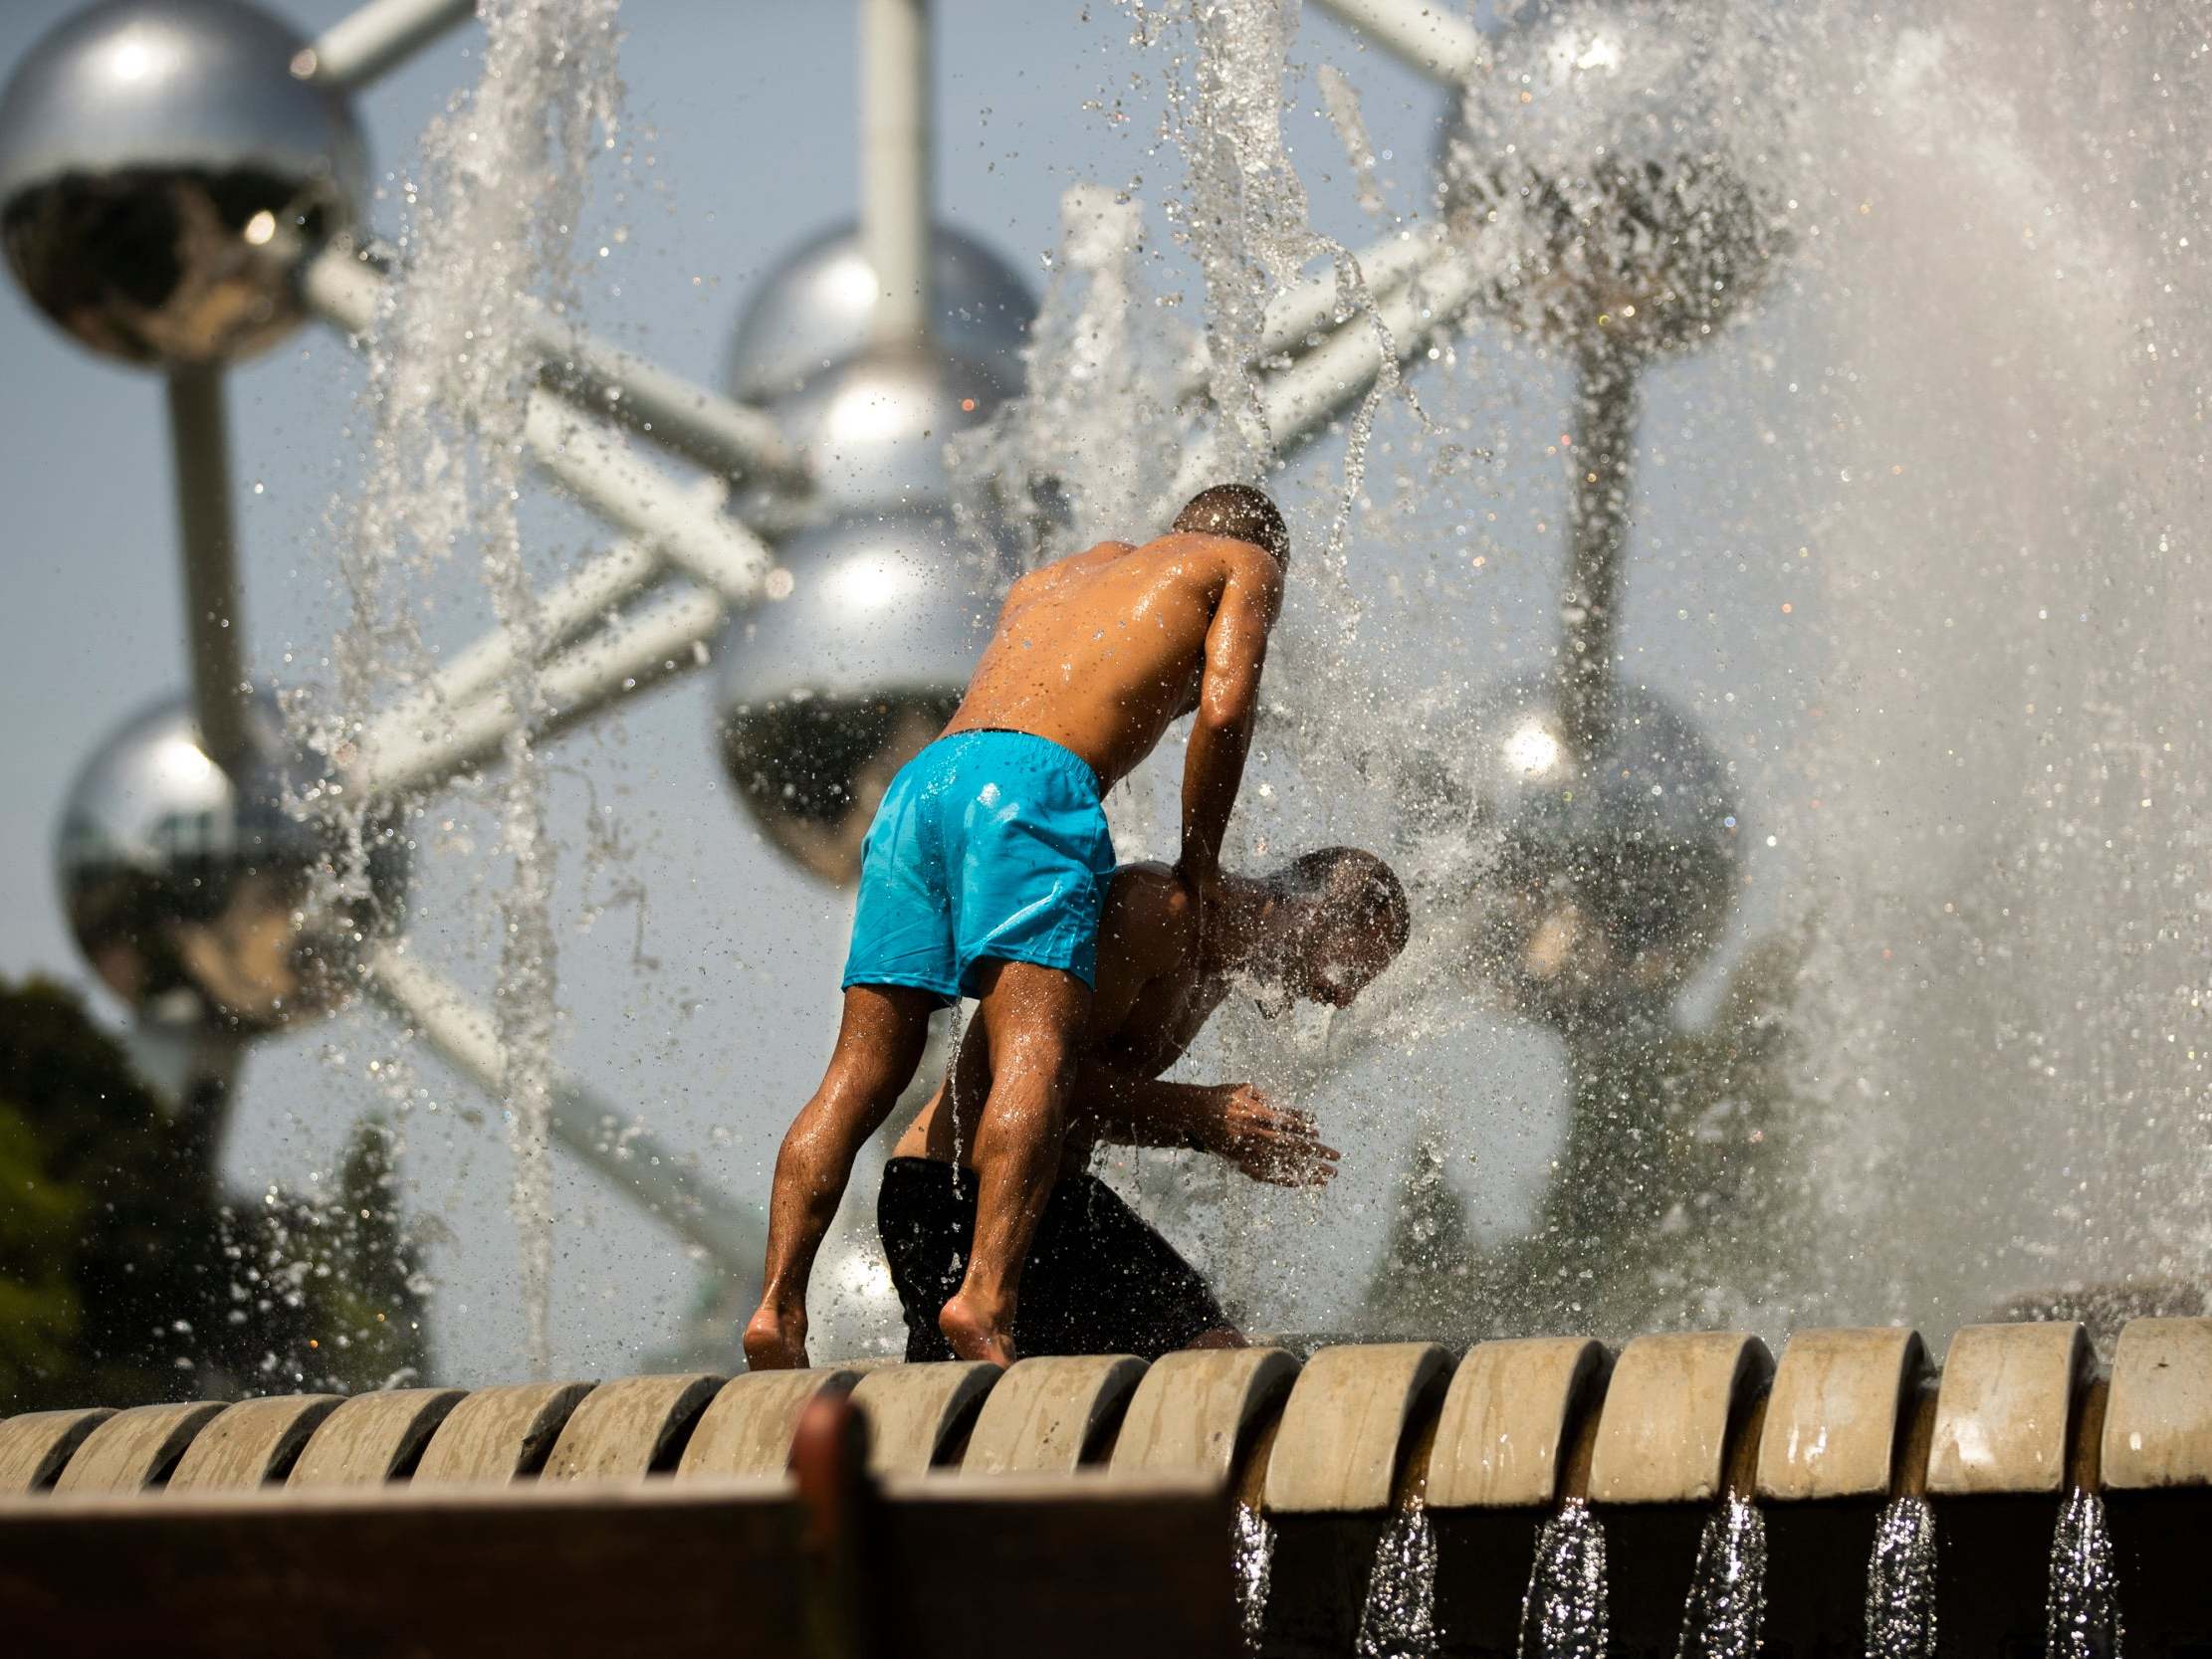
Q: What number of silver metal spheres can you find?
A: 7